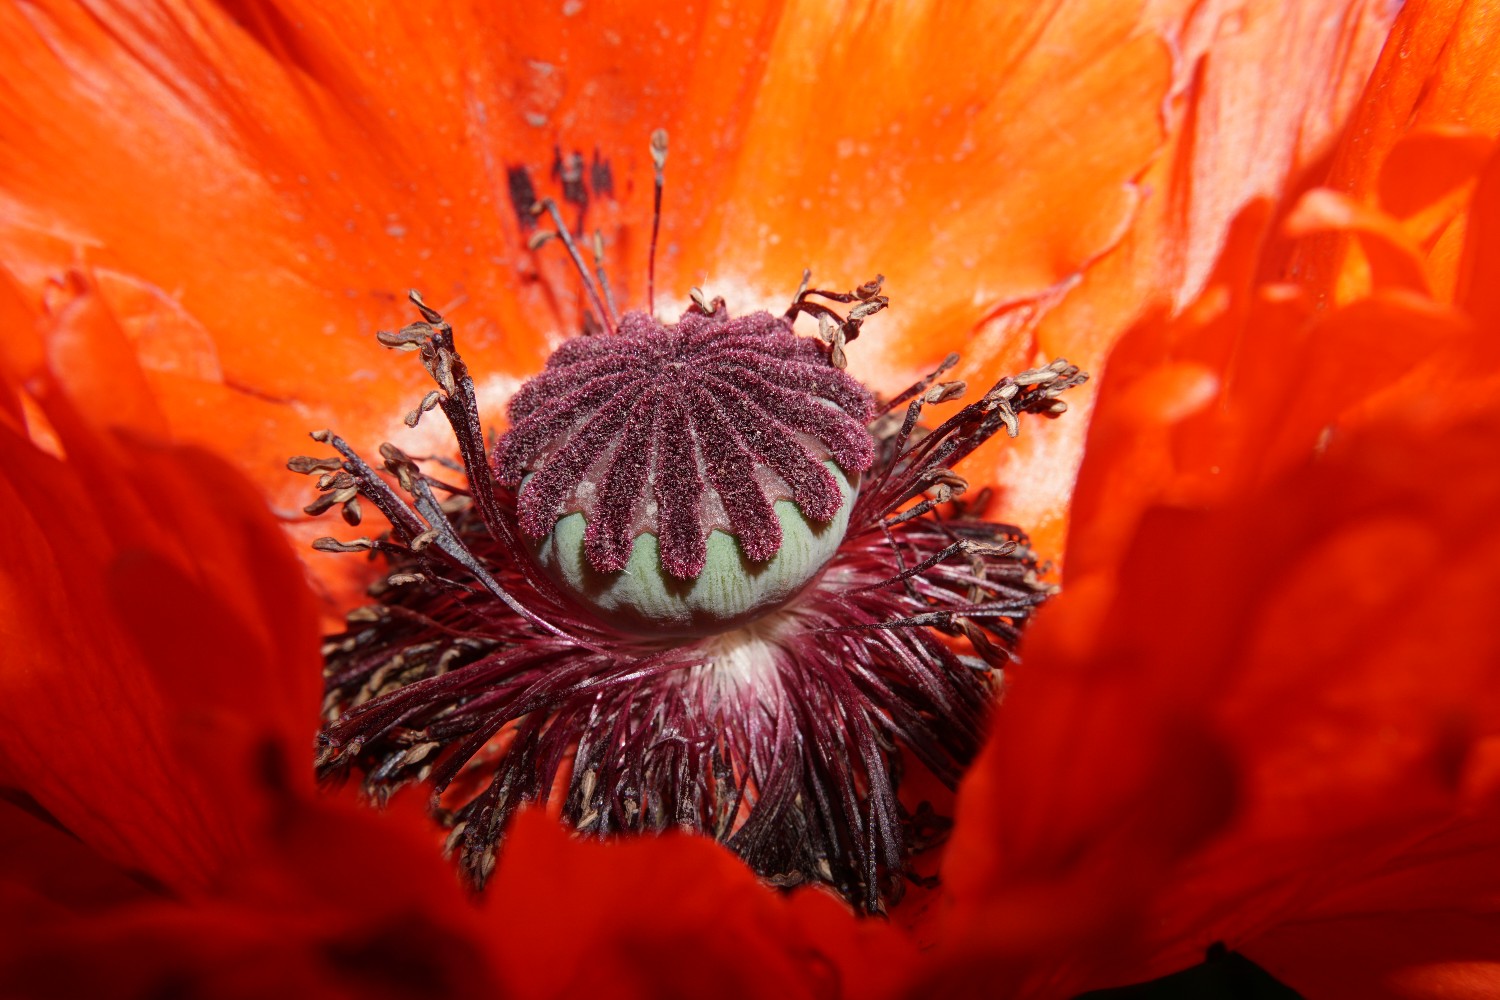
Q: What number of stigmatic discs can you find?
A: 1